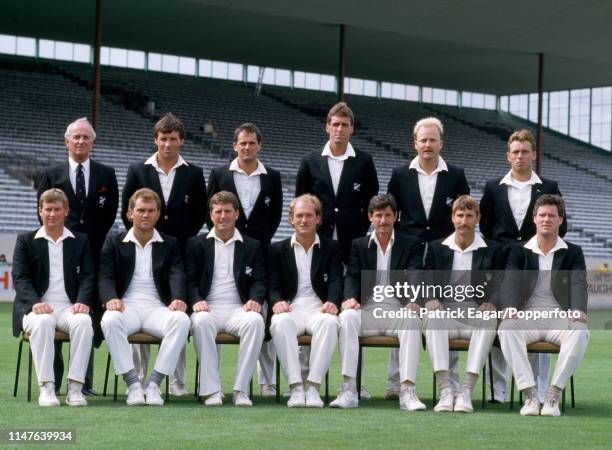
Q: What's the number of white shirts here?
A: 13